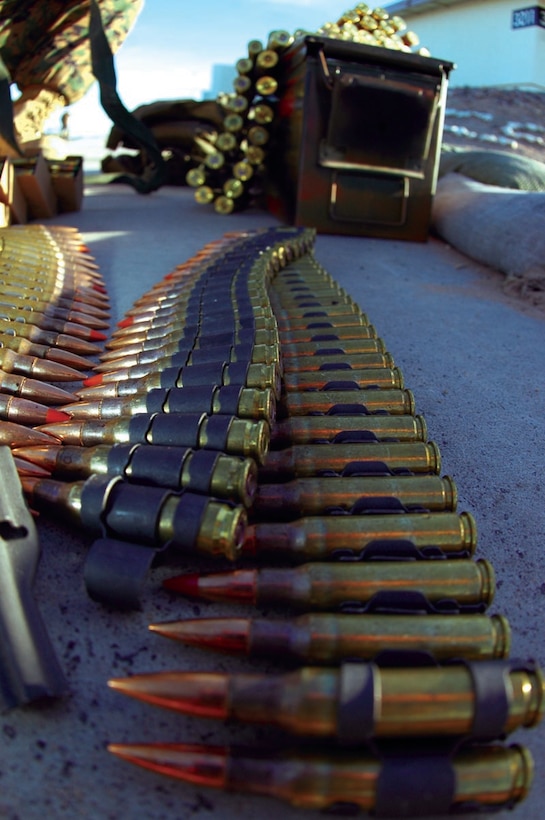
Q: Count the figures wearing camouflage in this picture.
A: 1